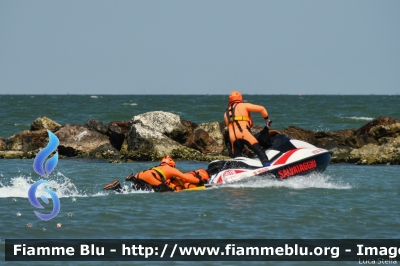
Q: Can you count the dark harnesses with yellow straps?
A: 2